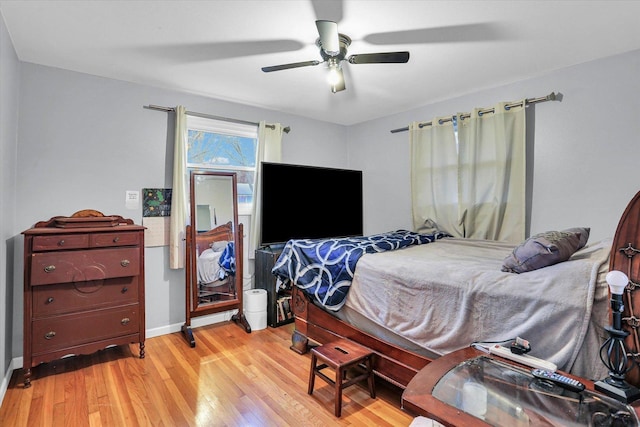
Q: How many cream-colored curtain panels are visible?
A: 4